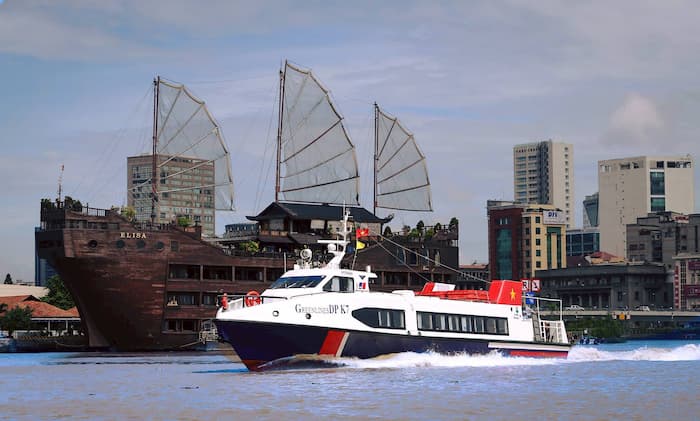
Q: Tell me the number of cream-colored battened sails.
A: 3